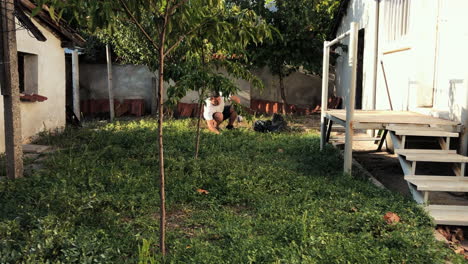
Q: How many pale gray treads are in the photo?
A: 4